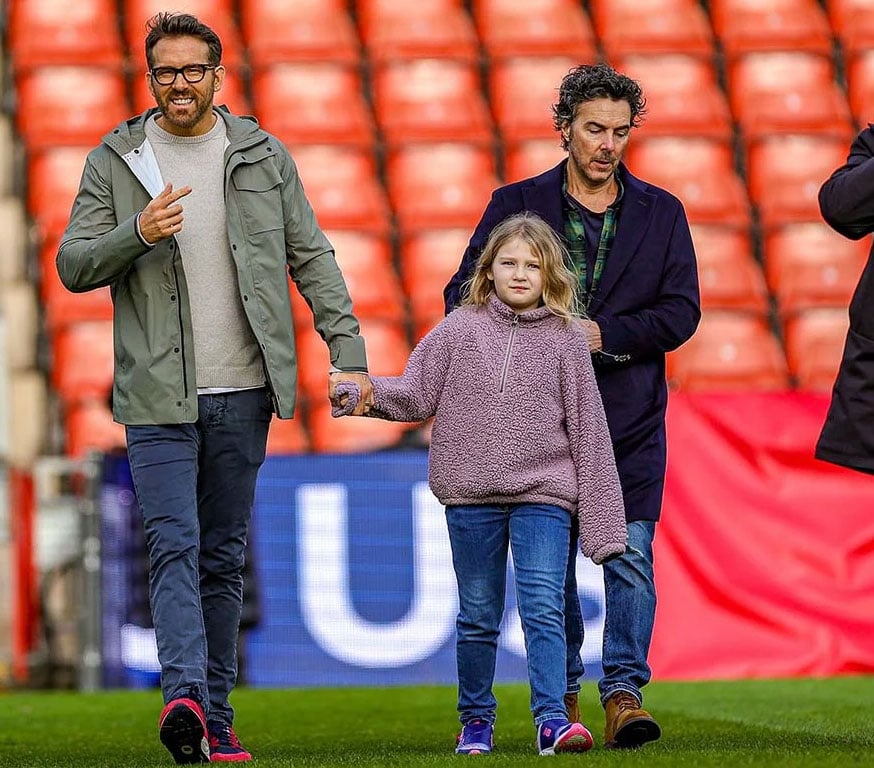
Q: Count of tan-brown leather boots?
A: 2